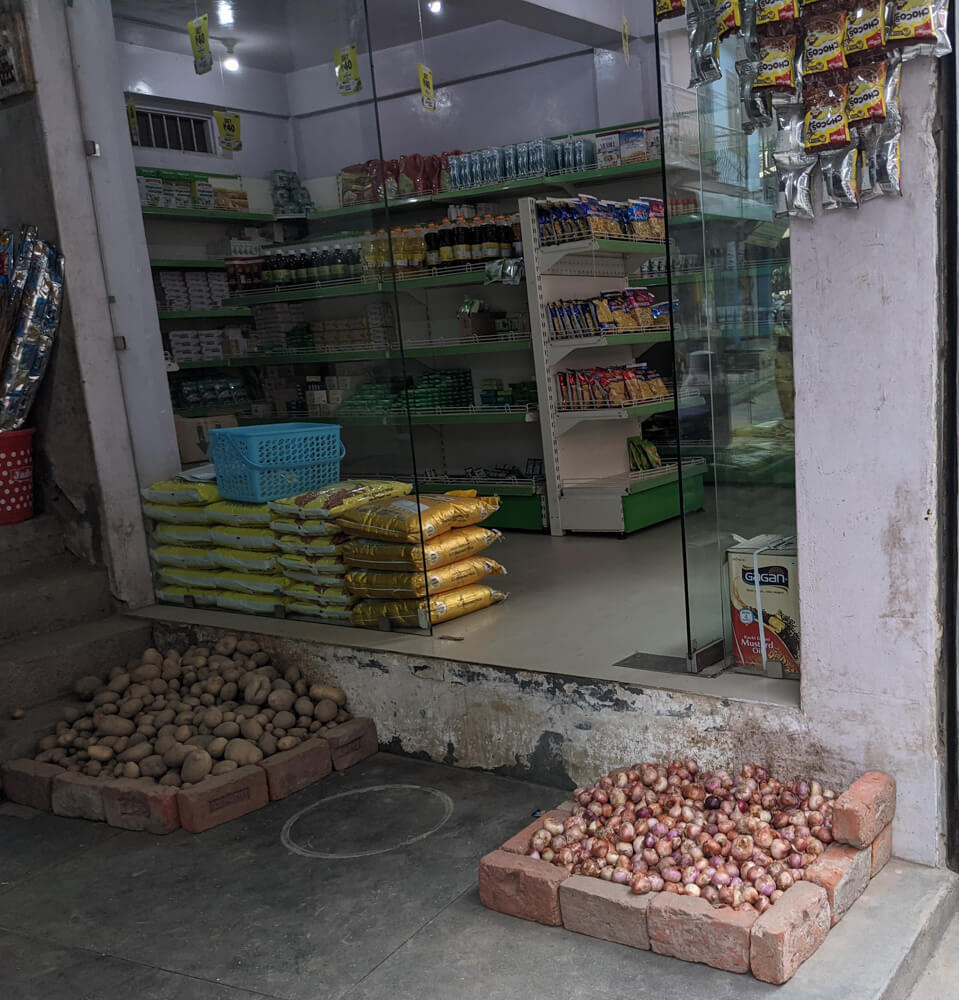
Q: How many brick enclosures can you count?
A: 2